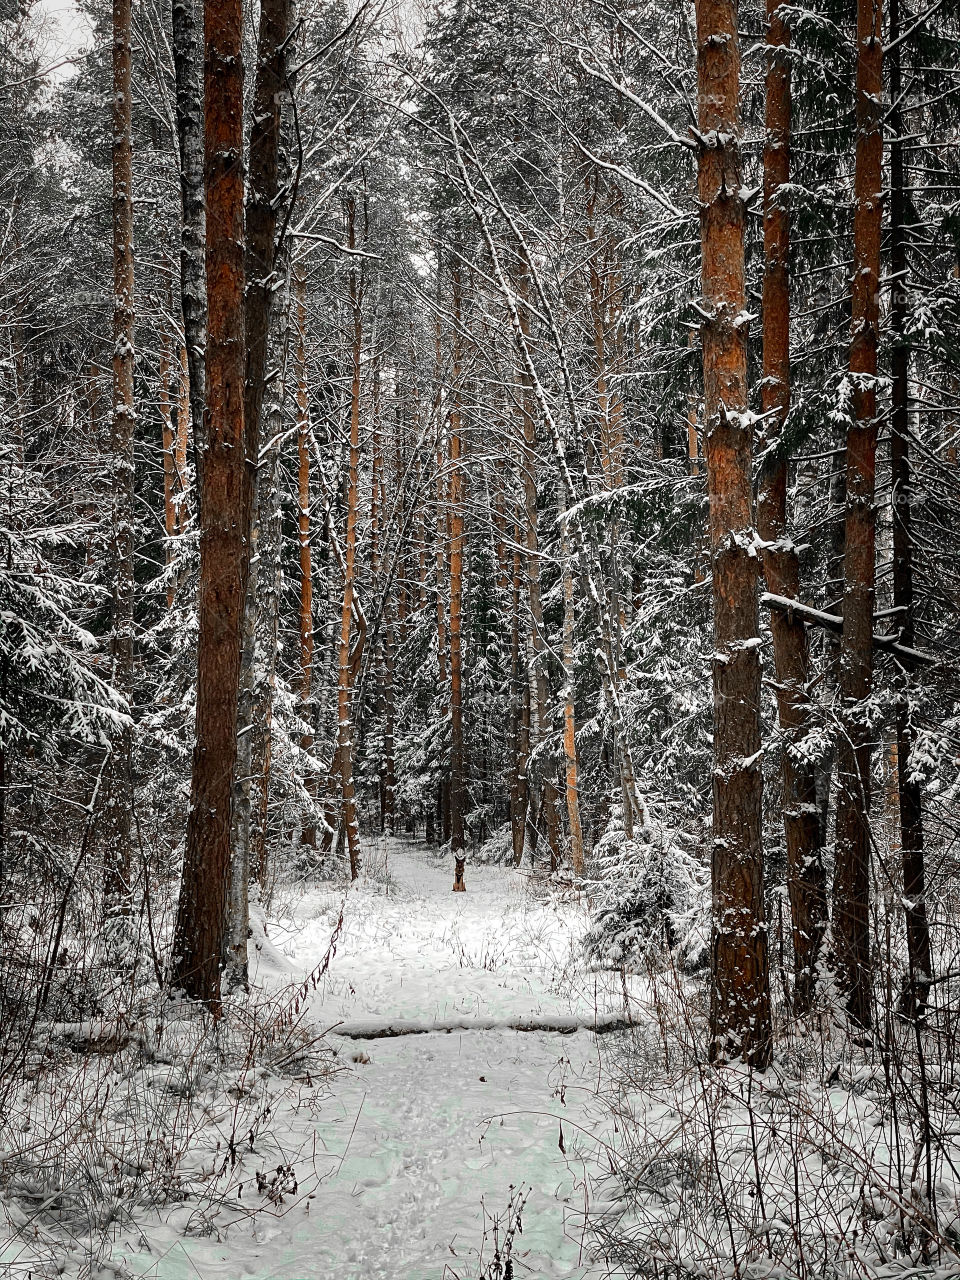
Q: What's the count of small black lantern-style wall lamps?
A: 0